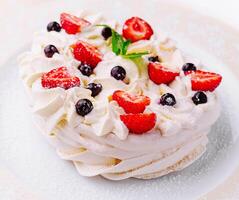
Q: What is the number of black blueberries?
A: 11